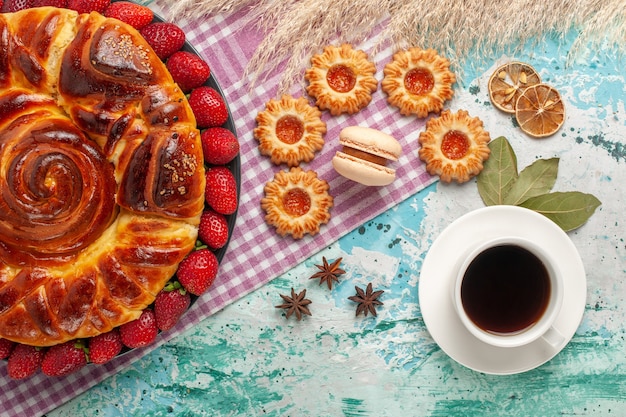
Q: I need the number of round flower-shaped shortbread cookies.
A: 5